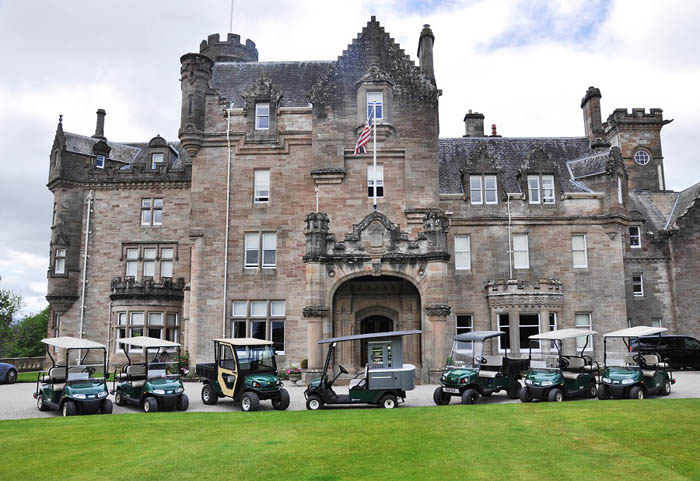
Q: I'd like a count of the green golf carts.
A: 7